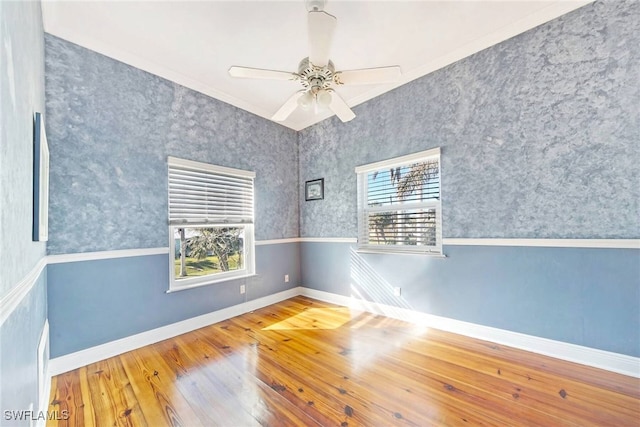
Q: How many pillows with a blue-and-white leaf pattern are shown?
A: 0